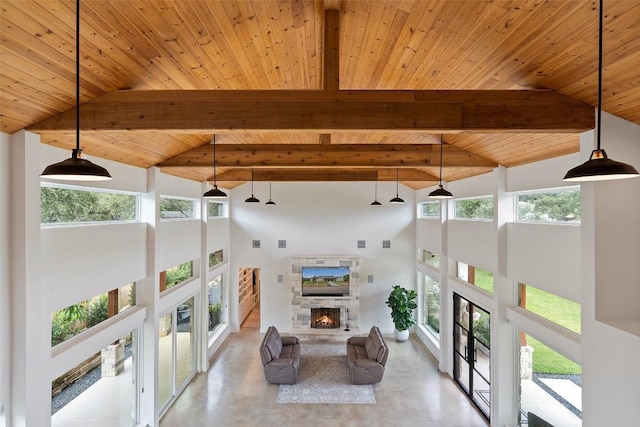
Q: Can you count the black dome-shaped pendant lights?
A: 8